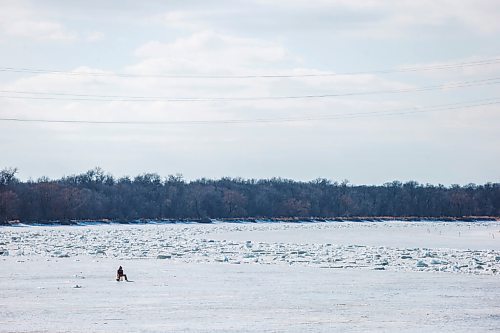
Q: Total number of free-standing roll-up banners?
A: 0